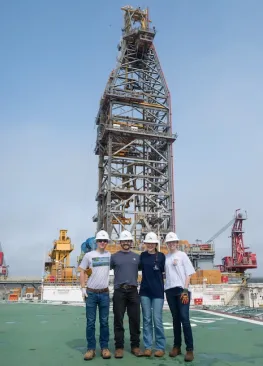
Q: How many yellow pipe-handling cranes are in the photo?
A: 1